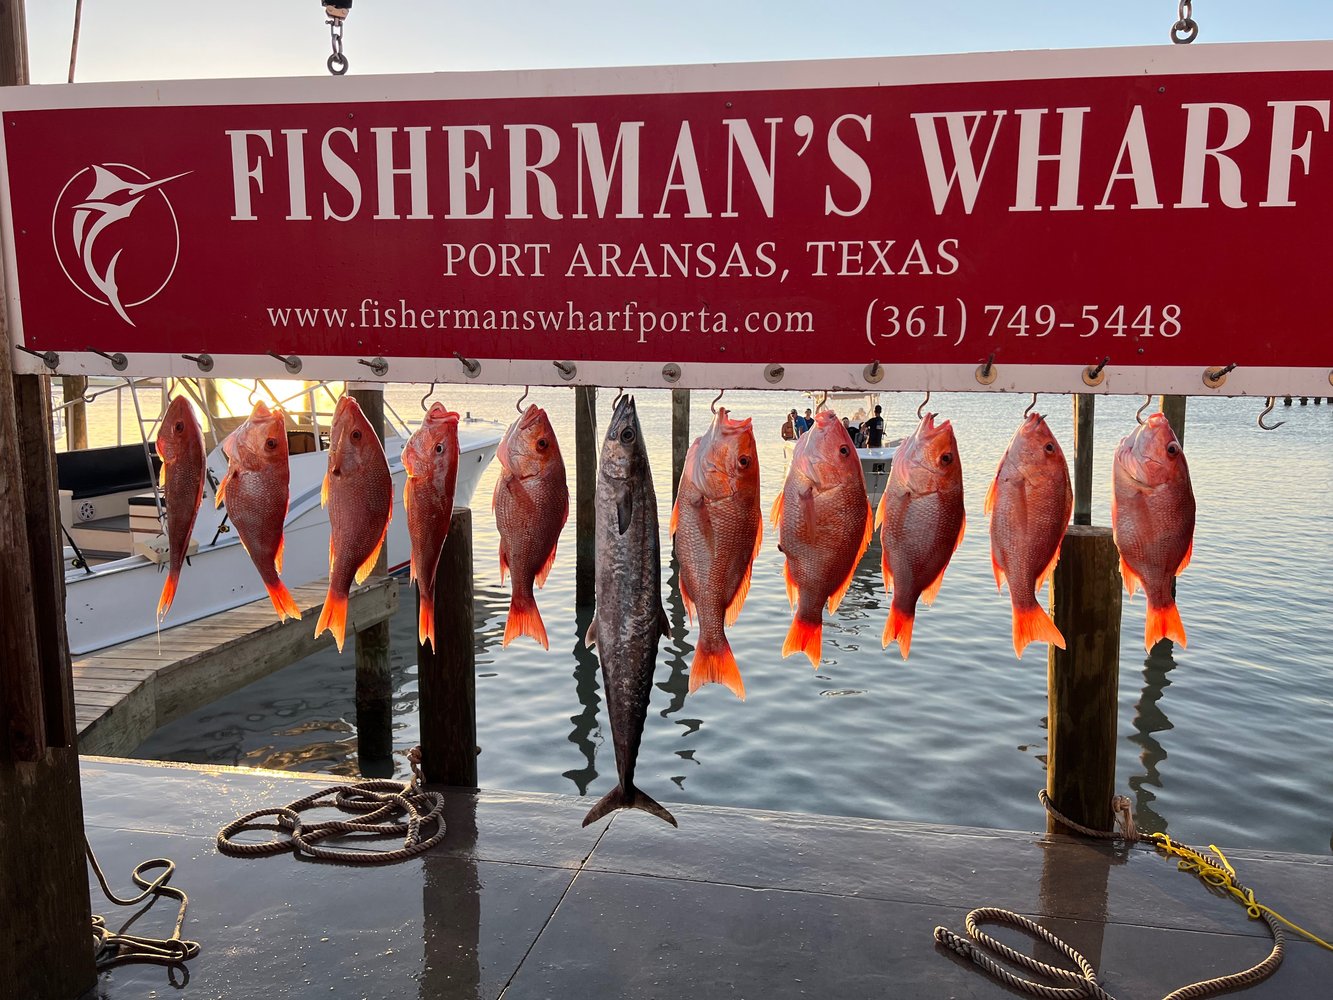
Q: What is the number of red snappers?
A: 10